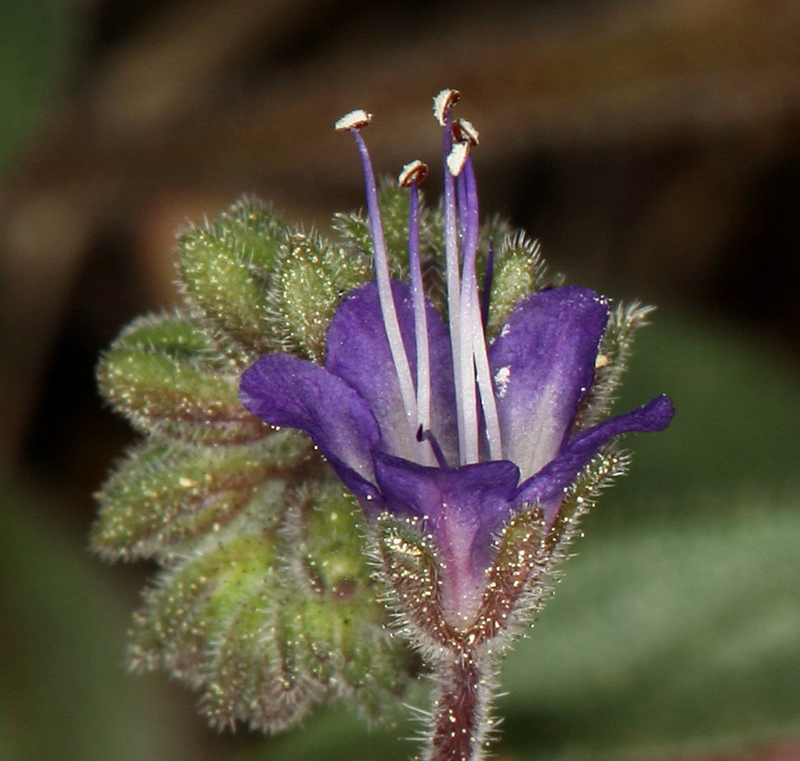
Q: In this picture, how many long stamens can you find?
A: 5